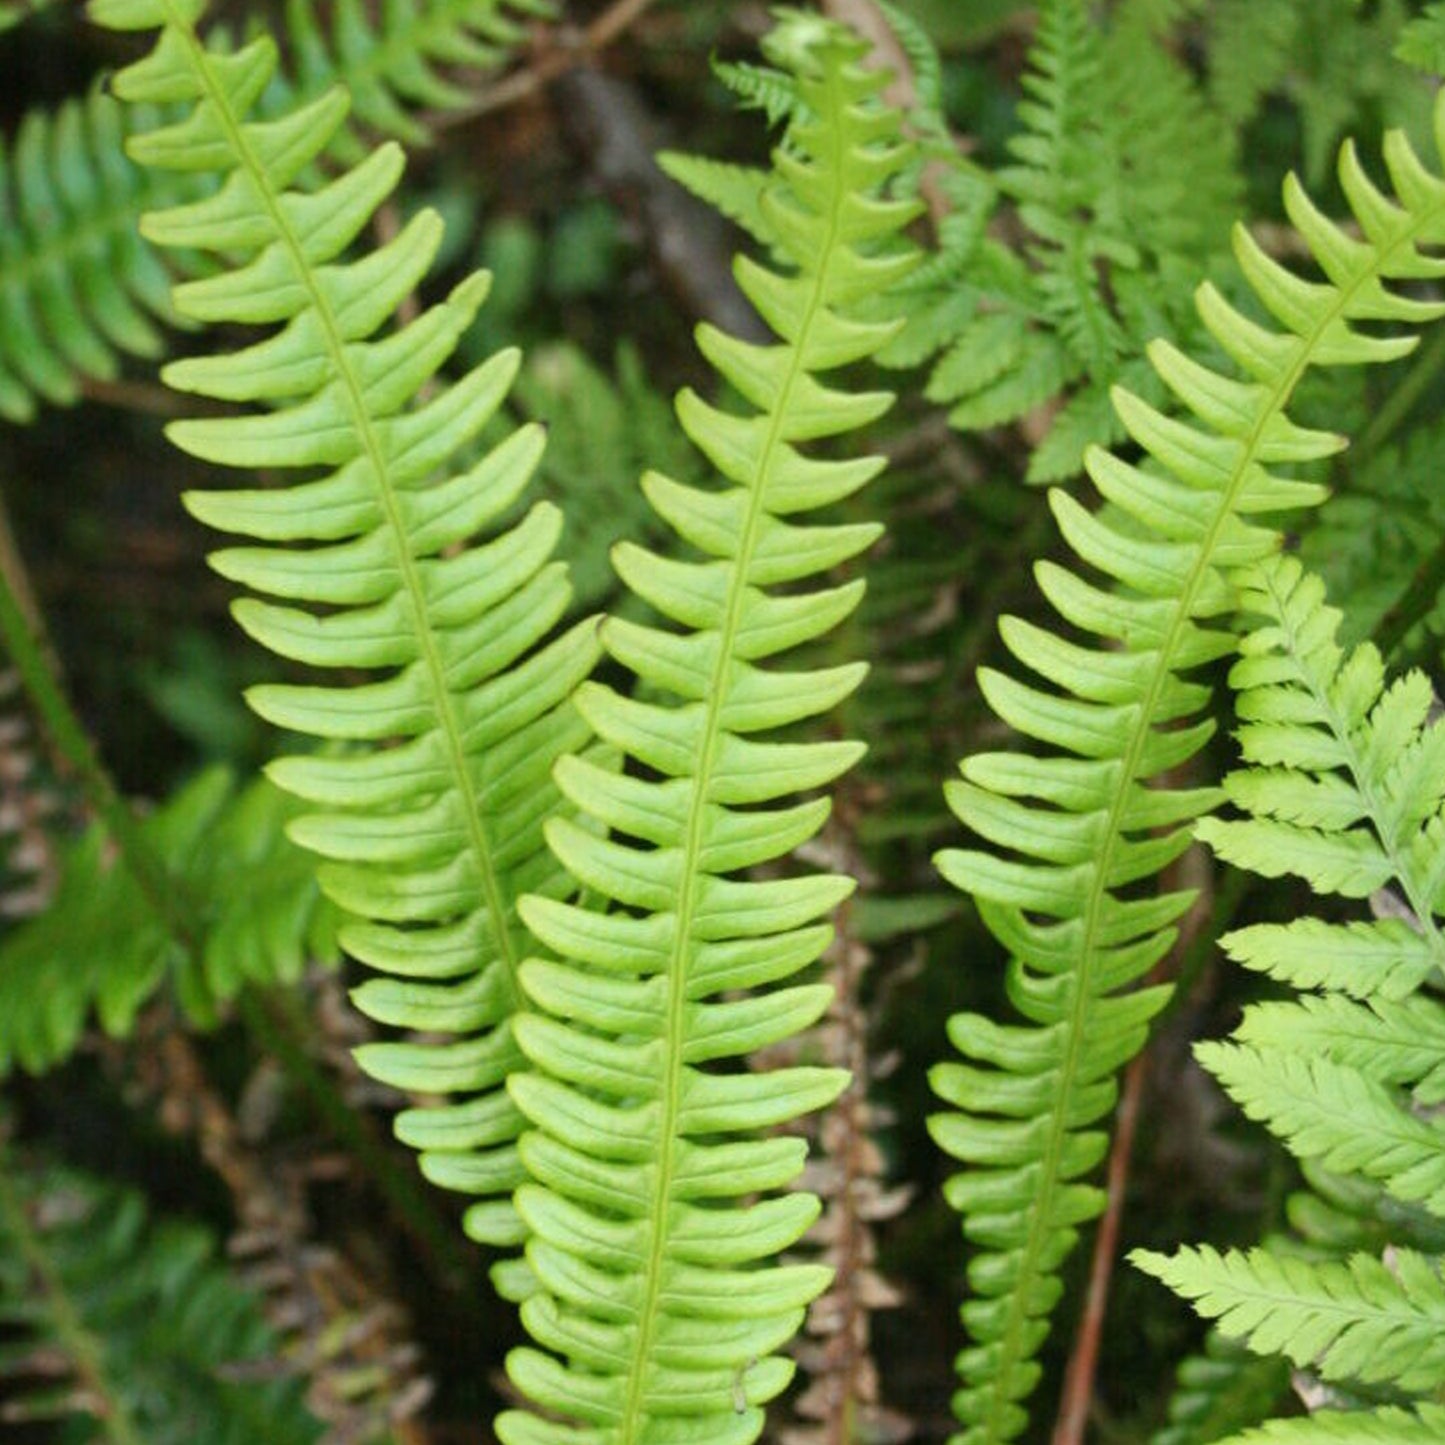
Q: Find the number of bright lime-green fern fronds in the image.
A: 3